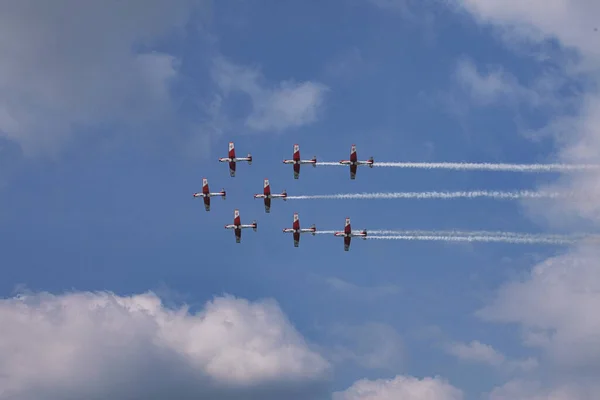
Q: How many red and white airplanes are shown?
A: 8